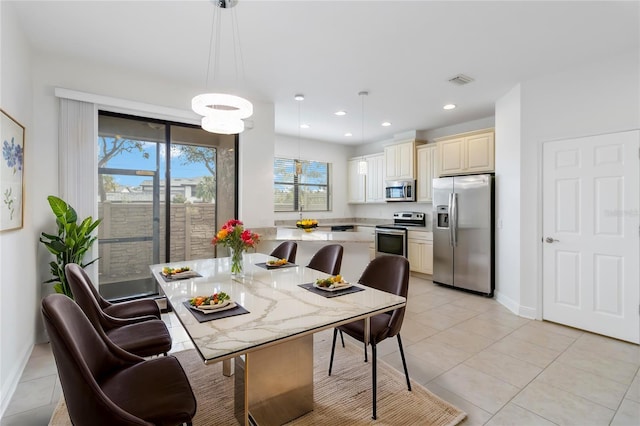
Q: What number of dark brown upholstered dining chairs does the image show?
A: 6